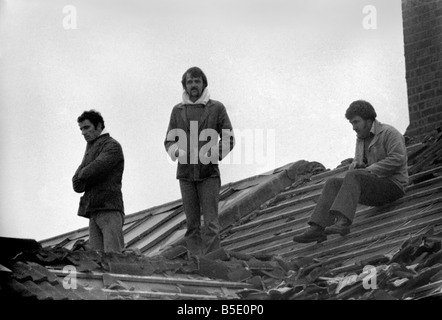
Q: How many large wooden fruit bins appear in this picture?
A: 0